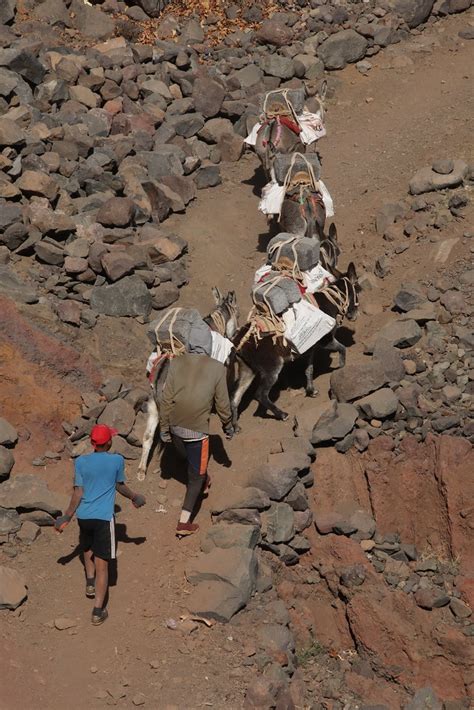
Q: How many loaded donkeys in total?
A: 5